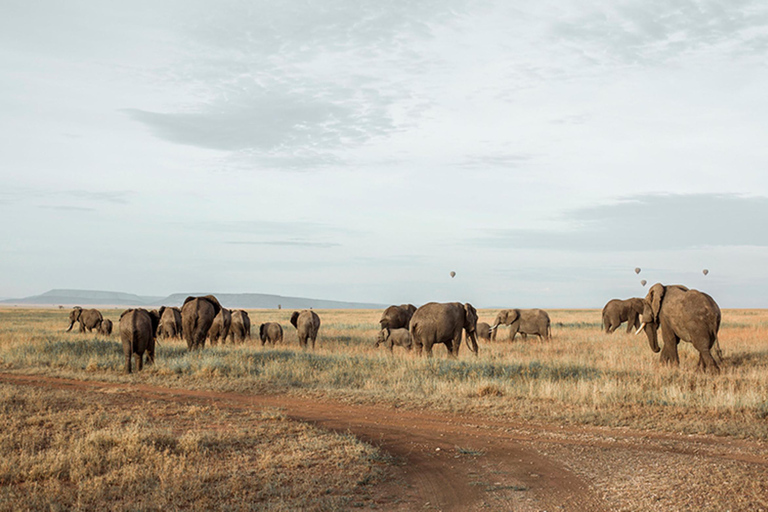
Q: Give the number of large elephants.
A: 12